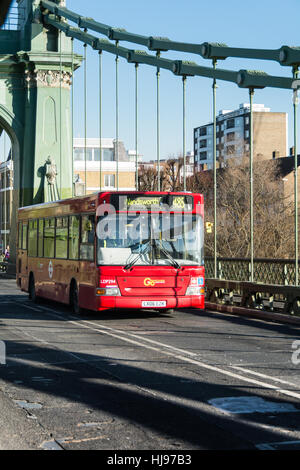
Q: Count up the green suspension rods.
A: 11